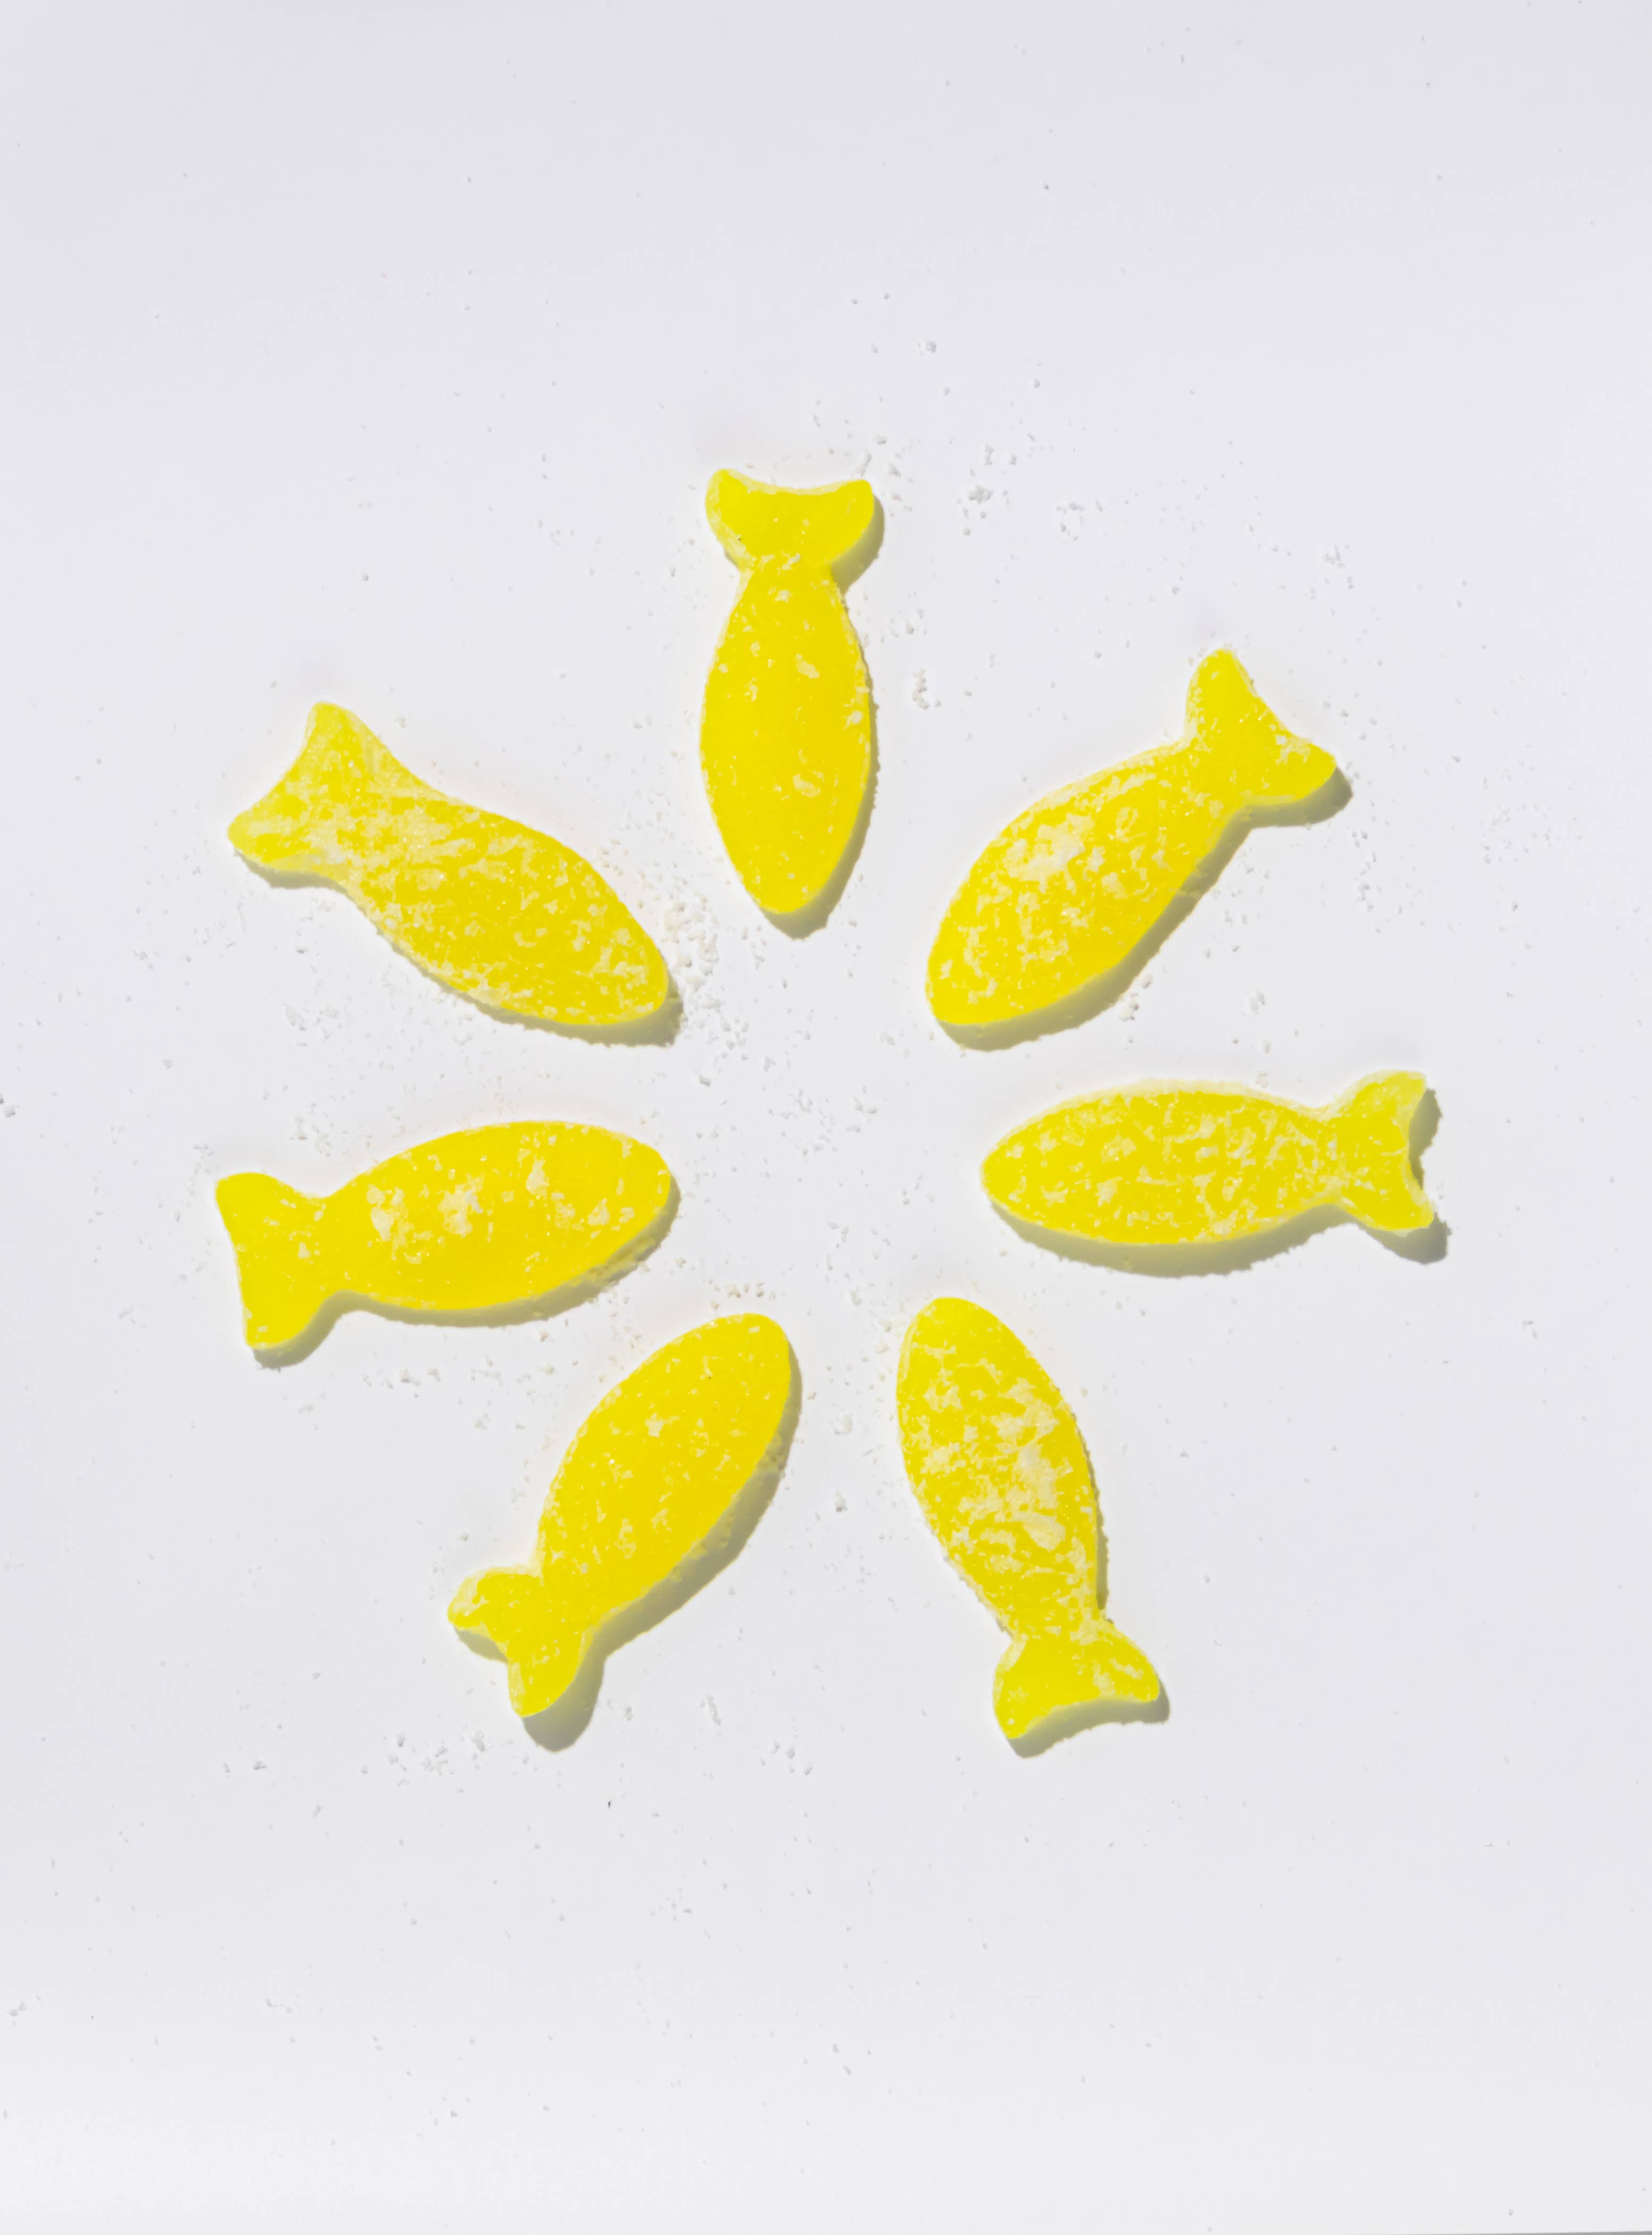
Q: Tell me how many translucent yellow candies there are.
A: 7